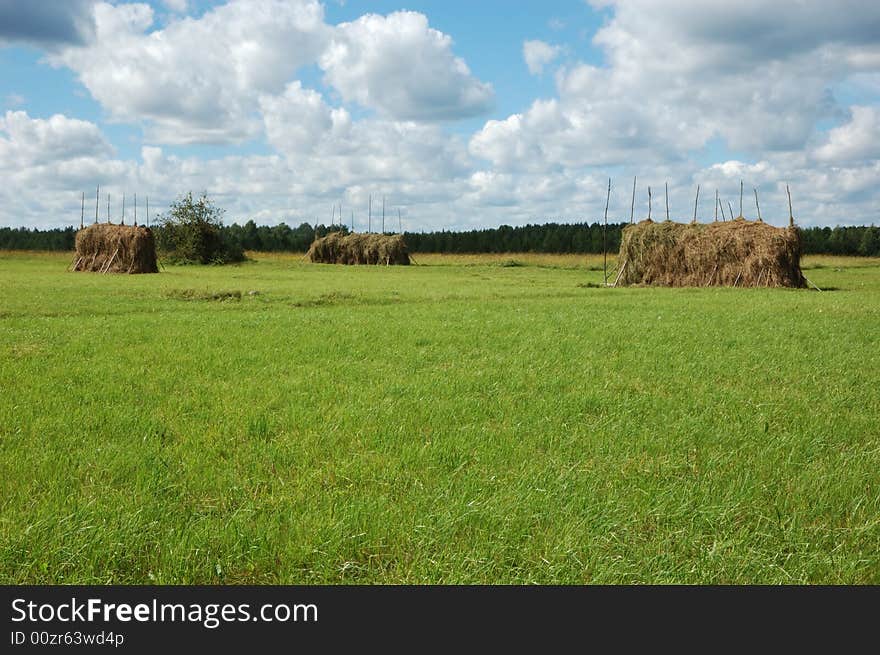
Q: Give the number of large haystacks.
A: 3